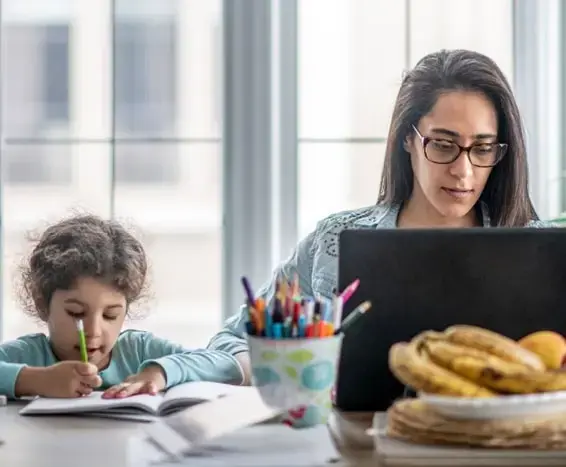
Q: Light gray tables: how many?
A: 1